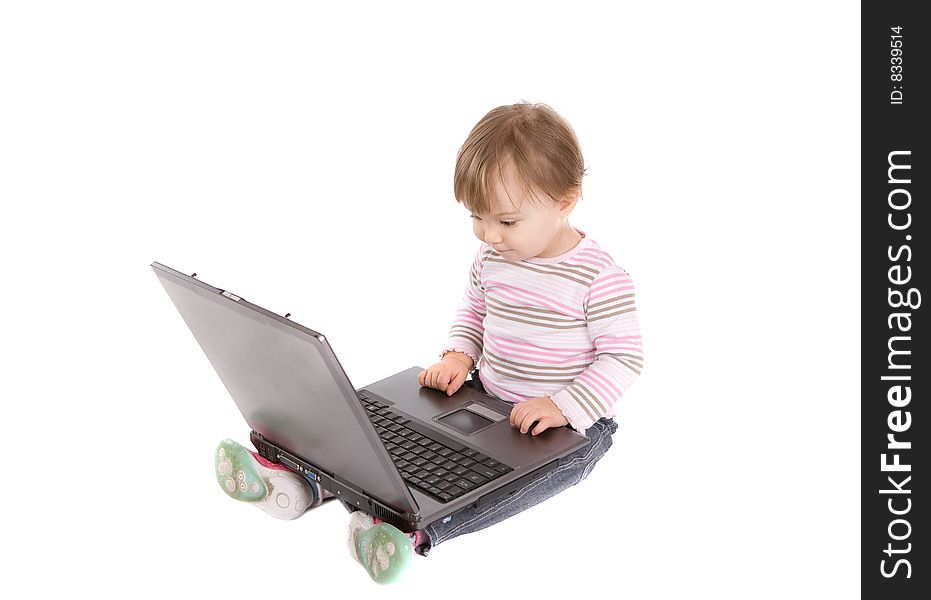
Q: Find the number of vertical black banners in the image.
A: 1